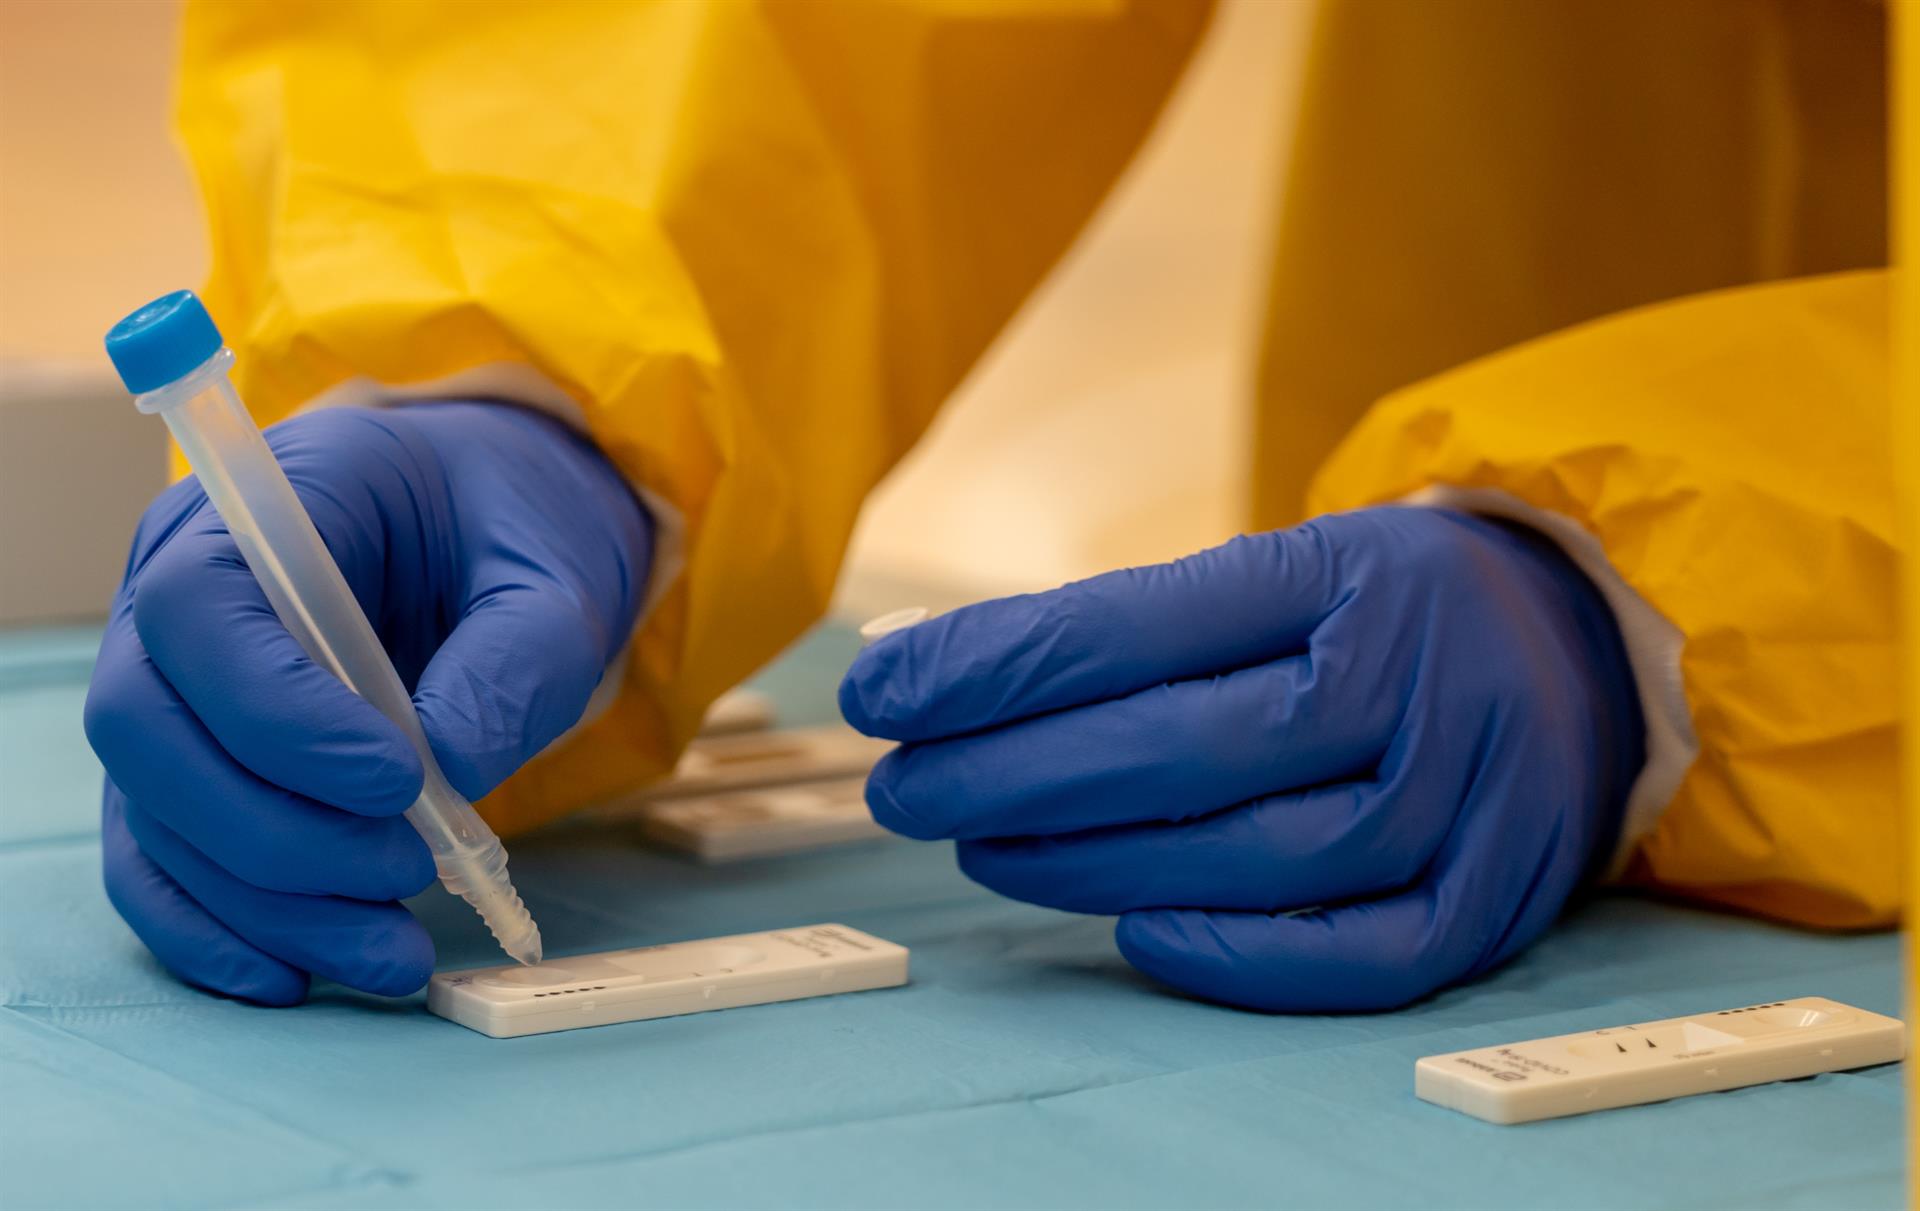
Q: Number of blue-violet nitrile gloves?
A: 2